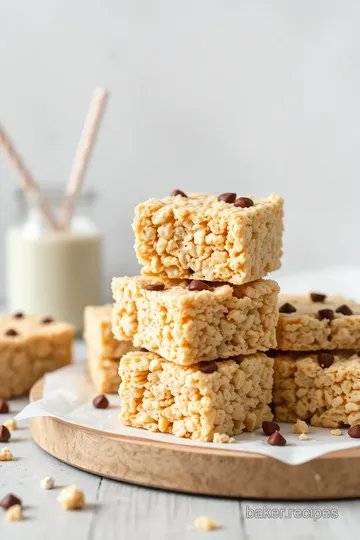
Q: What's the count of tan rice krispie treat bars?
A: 8